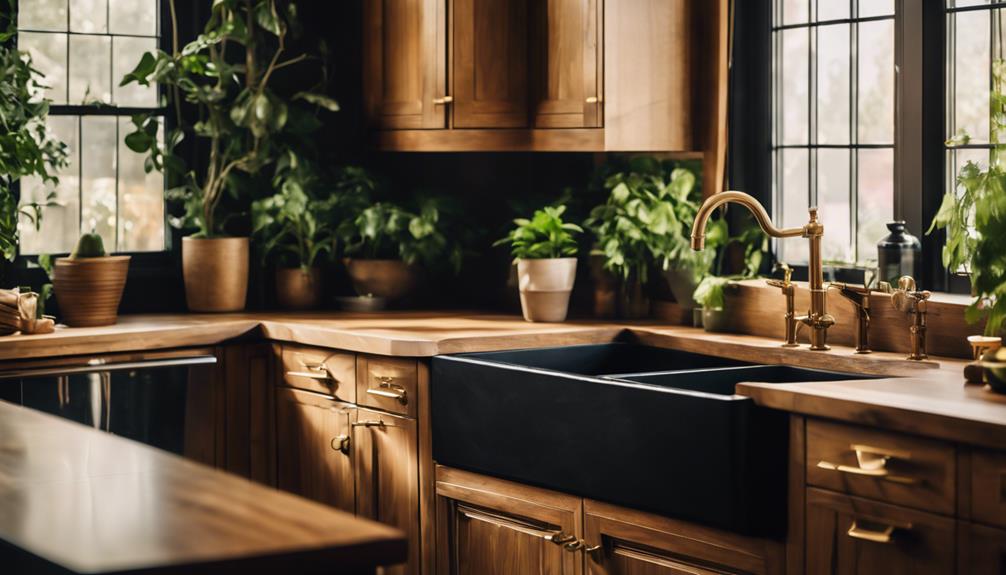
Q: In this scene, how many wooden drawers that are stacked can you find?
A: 2